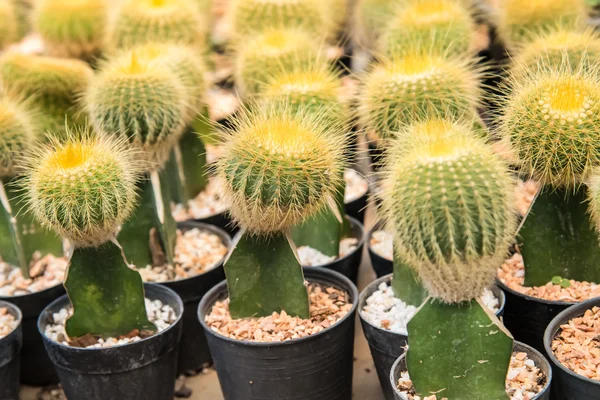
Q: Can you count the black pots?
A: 13